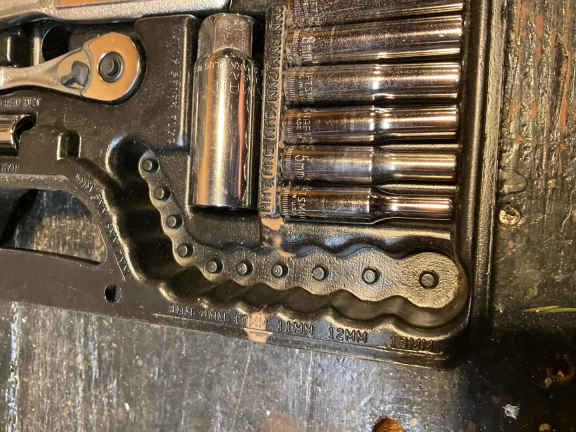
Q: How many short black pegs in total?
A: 10